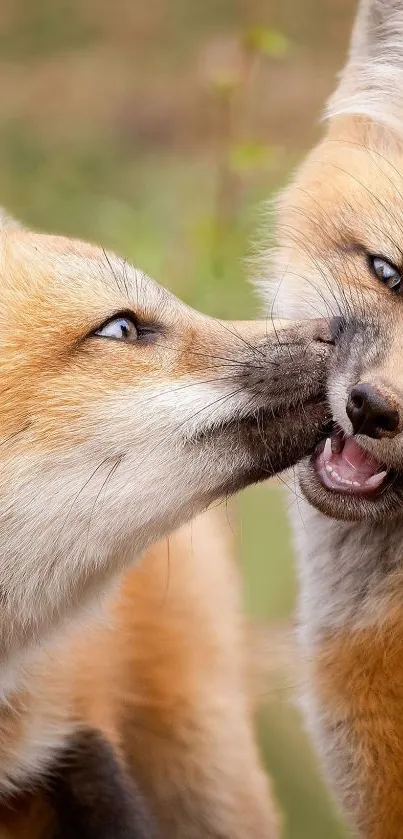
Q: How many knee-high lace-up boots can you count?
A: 0